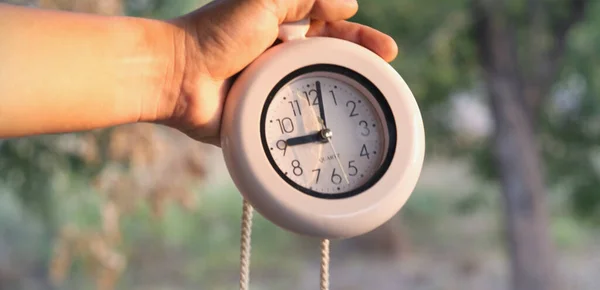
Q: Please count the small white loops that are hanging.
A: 2